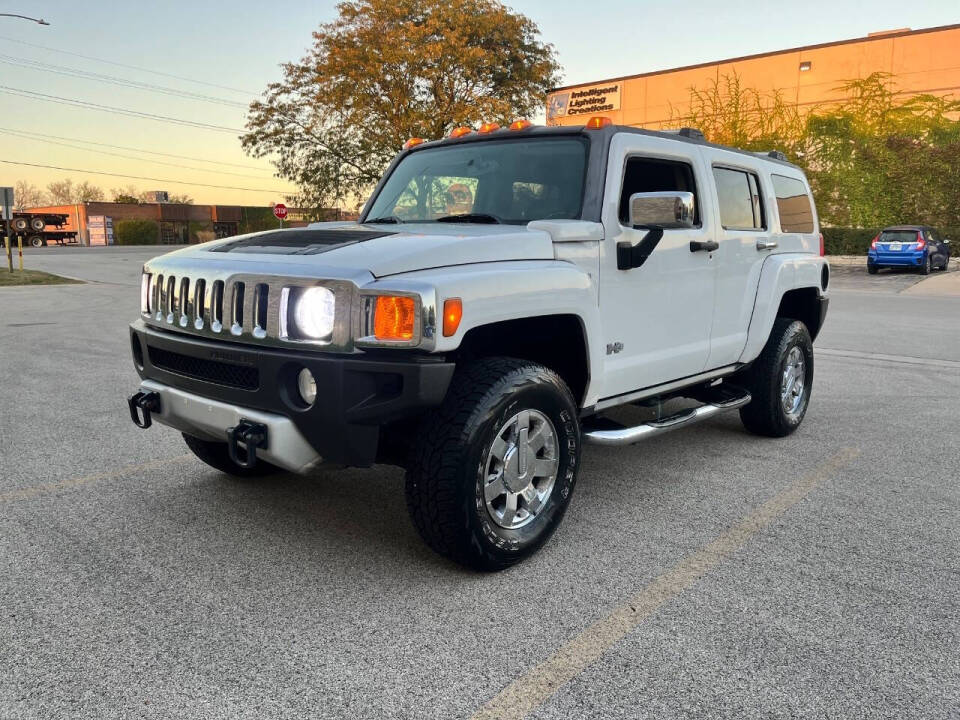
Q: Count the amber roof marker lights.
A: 5